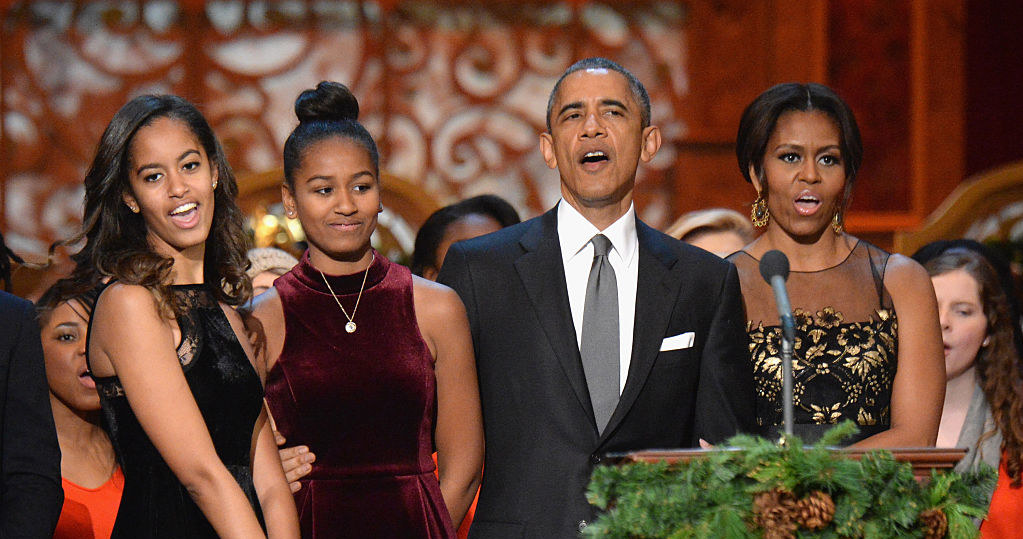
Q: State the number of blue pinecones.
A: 0